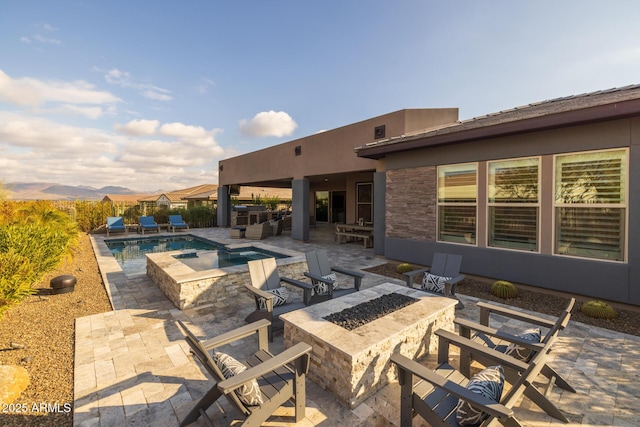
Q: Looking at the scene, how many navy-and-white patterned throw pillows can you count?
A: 6